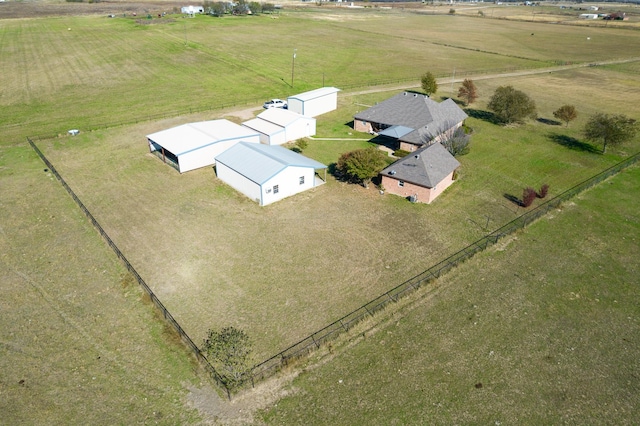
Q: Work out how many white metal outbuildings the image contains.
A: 4